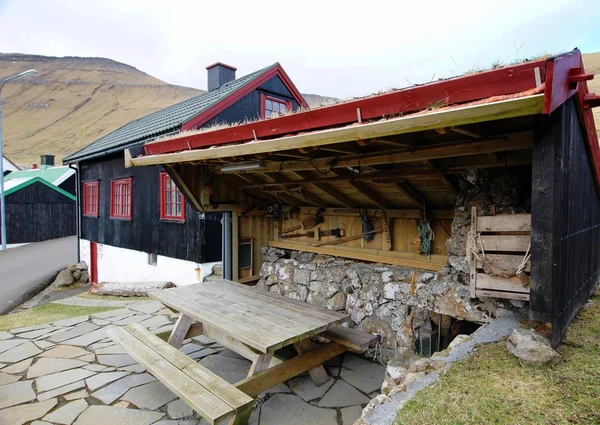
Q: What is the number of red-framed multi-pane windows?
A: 4